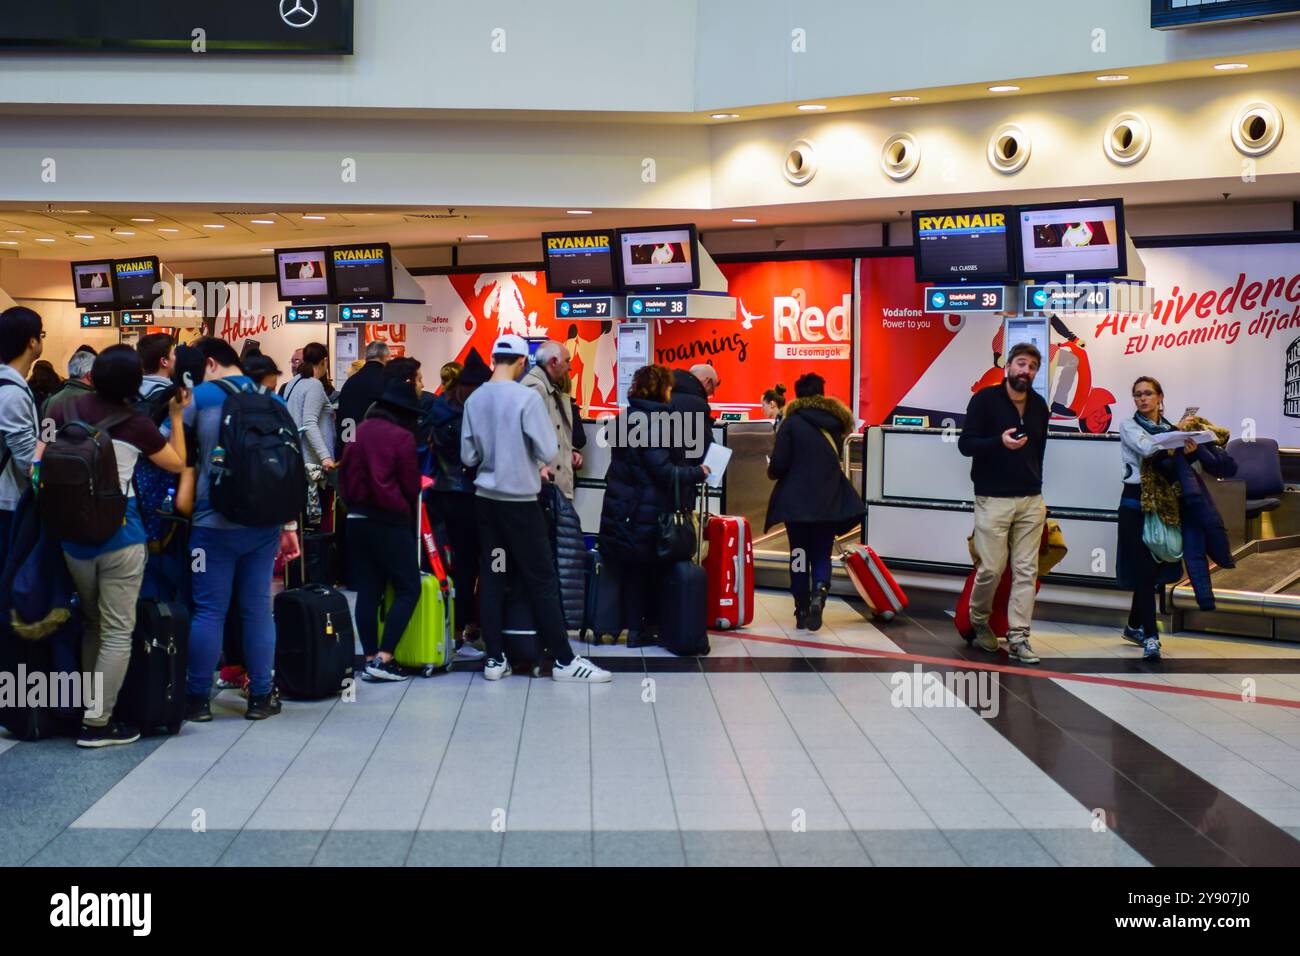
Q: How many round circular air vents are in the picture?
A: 5